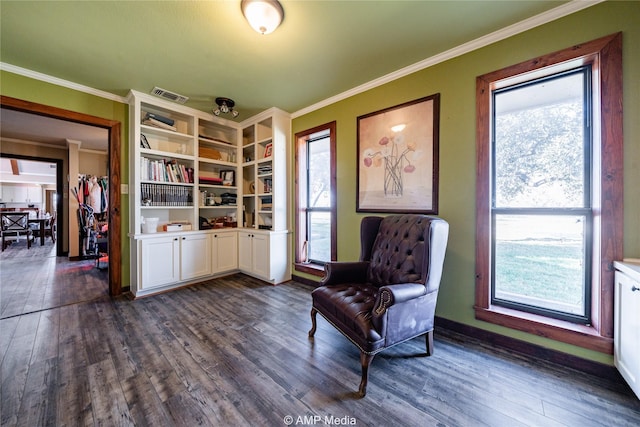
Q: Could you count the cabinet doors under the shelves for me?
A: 5